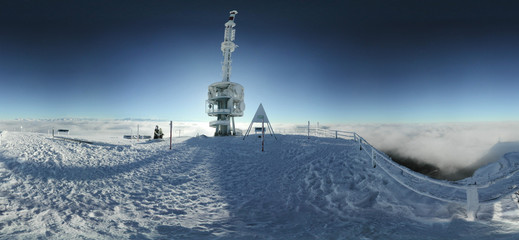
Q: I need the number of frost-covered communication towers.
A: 1